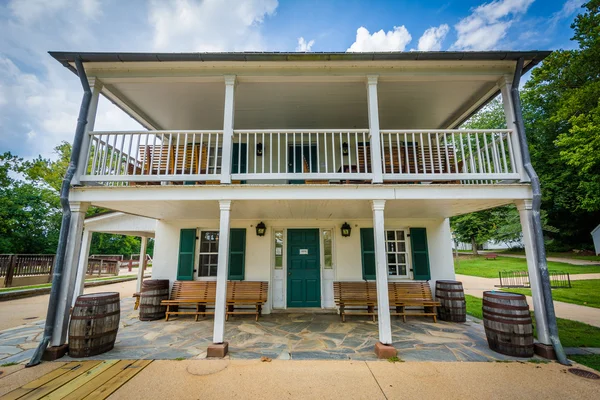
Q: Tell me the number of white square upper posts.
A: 4